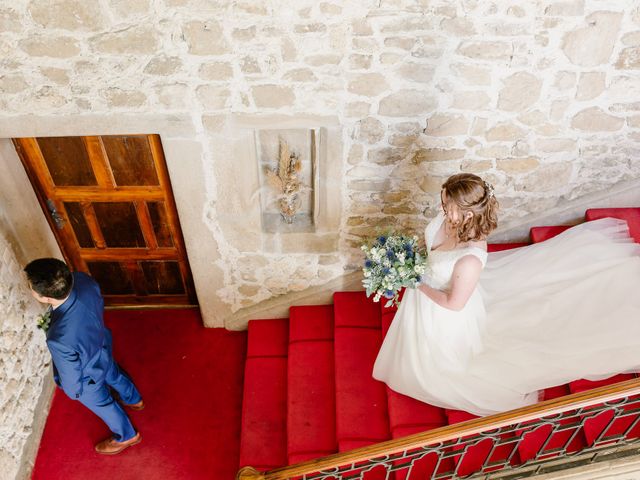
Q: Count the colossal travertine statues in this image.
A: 0